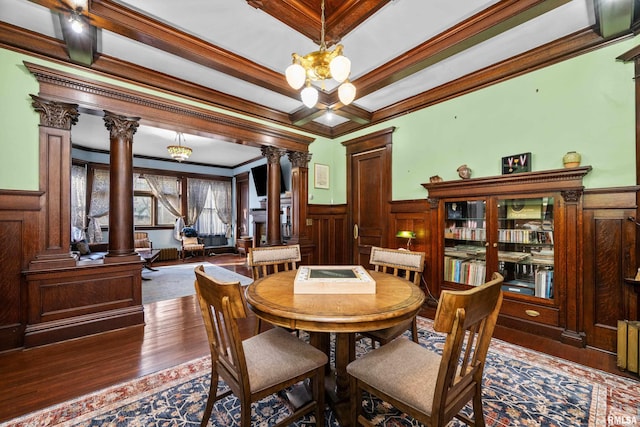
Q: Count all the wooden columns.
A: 4